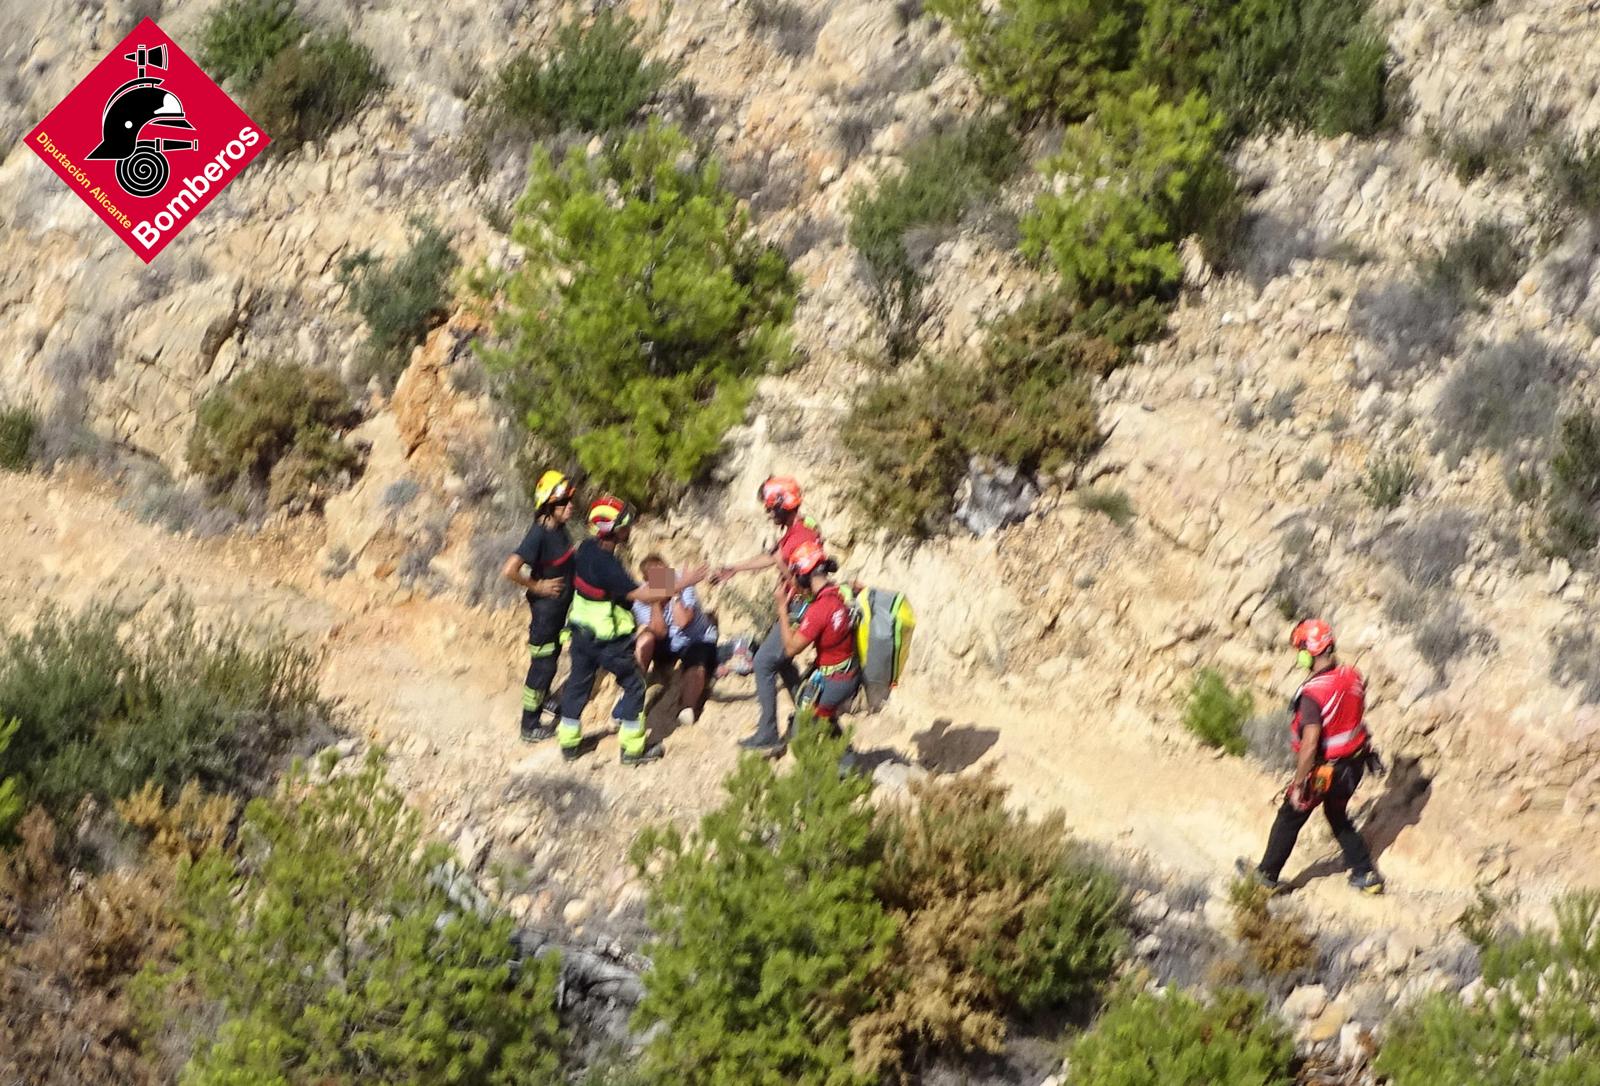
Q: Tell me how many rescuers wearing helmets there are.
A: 5